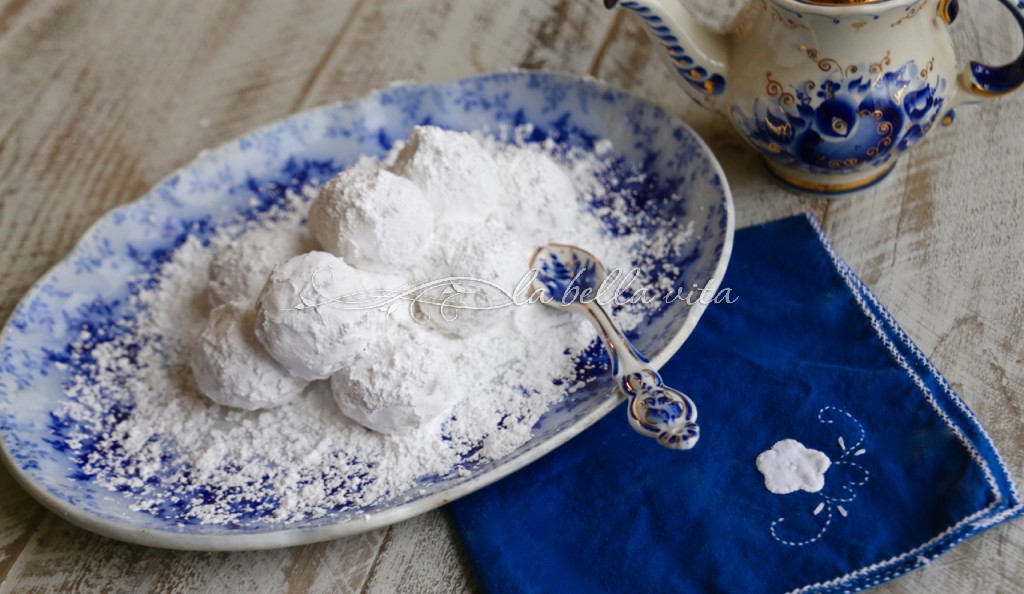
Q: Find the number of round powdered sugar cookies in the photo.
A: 8